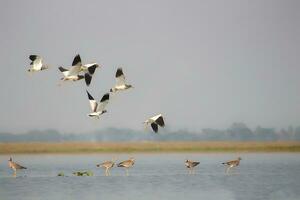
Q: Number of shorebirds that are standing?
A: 5